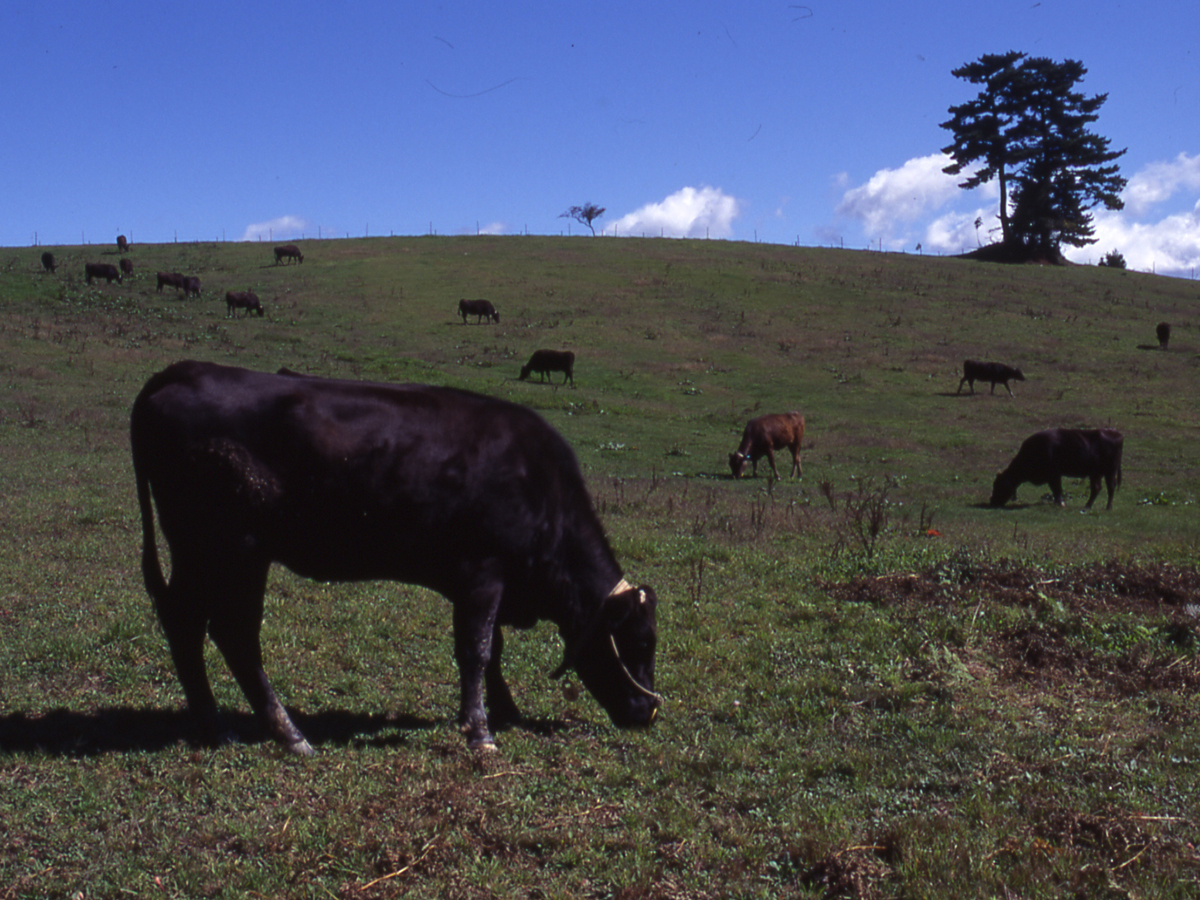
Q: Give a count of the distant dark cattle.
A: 13